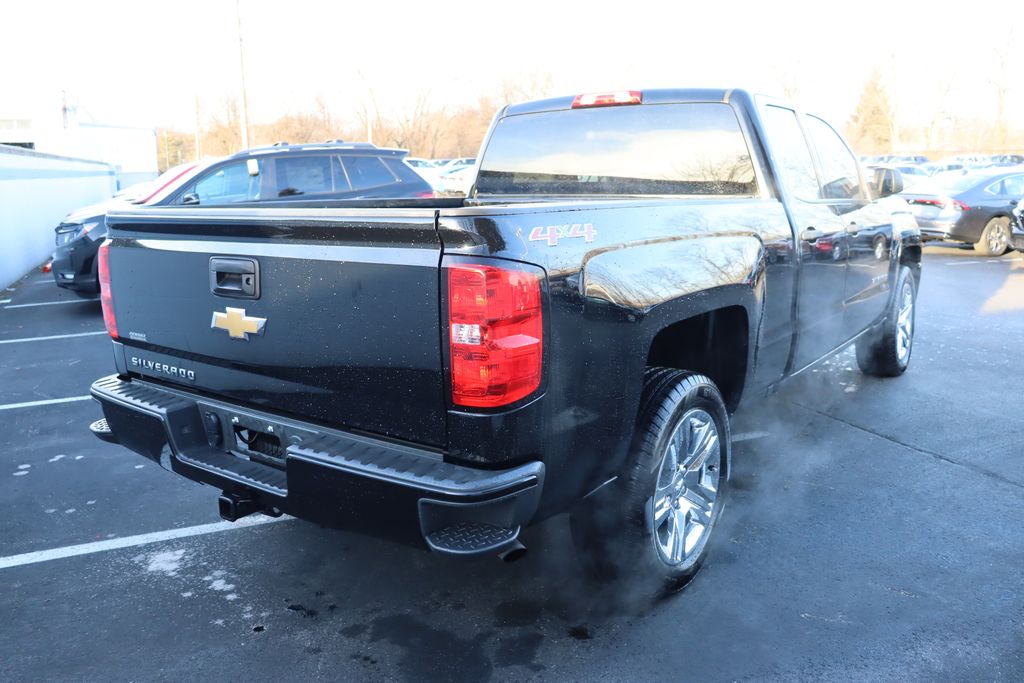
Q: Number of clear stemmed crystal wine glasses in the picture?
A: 0